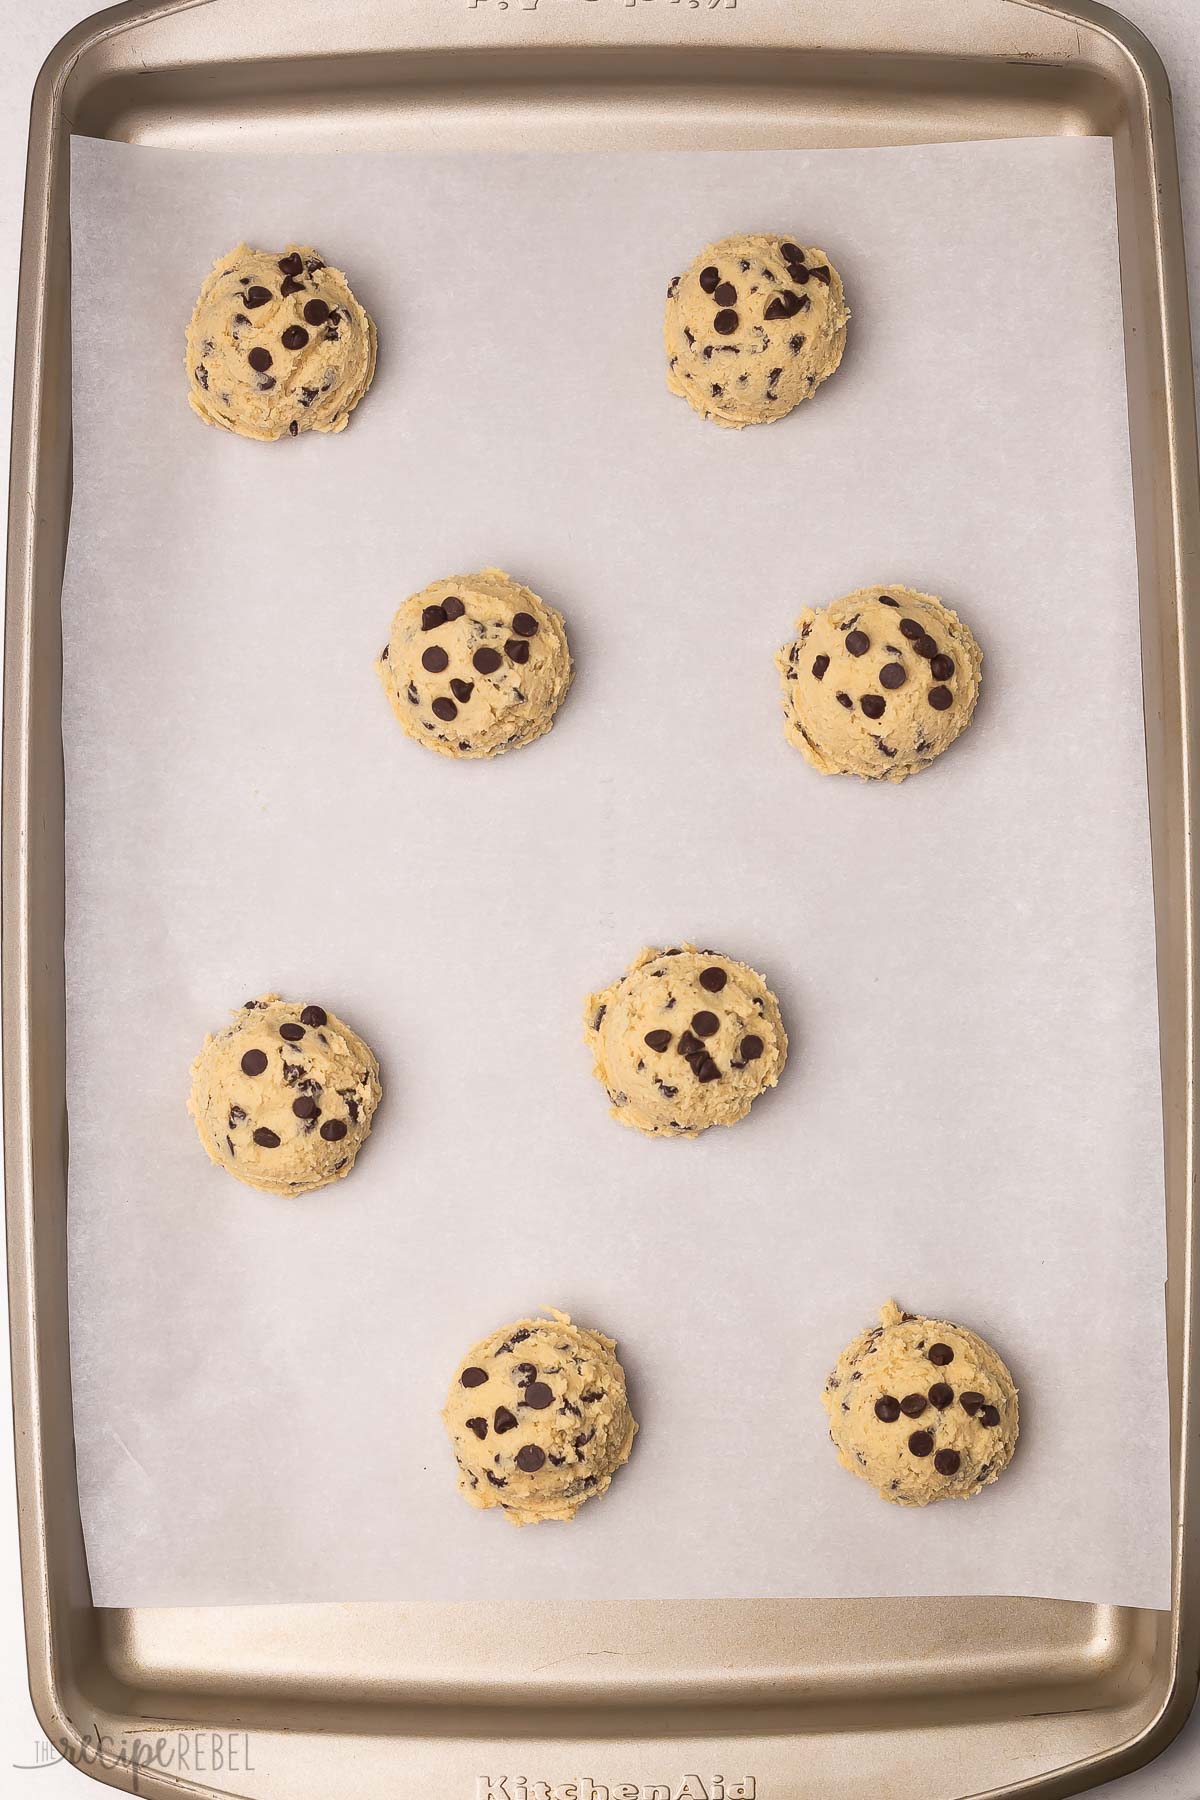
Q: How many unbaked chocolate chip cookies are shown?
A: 8